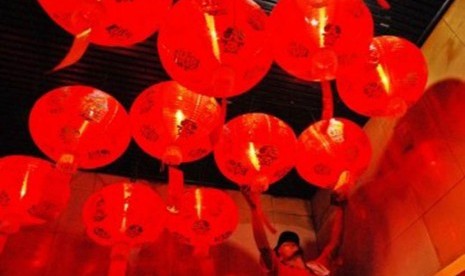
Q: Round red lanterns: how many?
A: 11